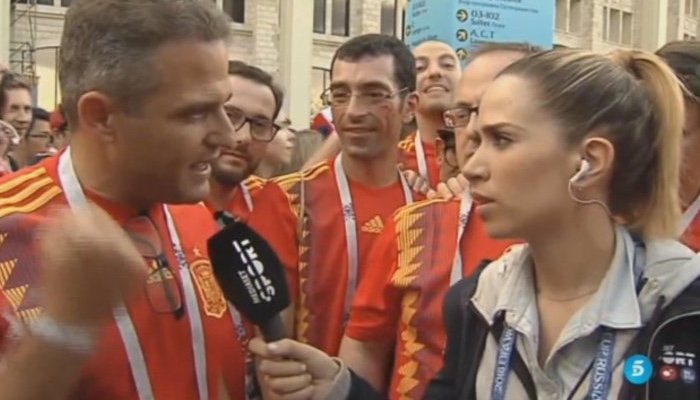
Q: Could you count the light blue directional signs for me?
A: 1